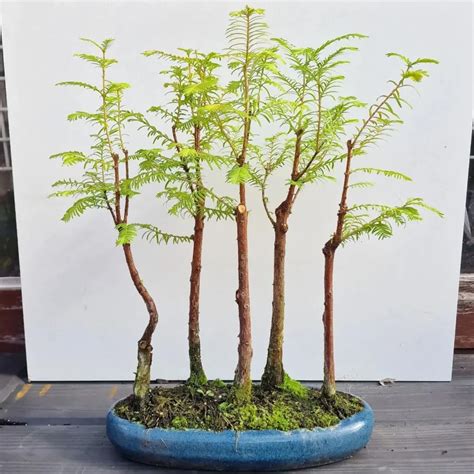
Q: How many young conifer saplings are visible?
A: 5